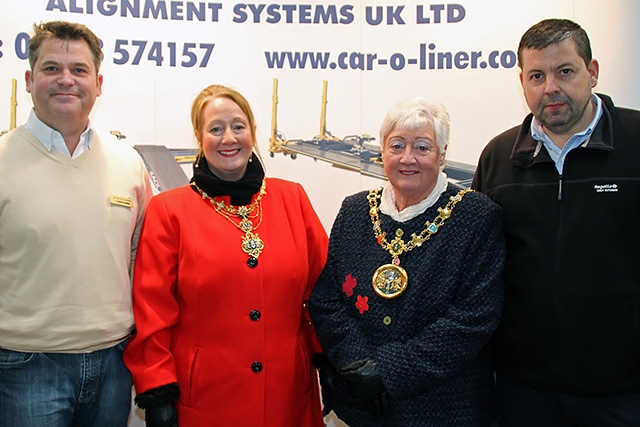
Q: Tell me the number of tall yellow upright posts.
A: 3